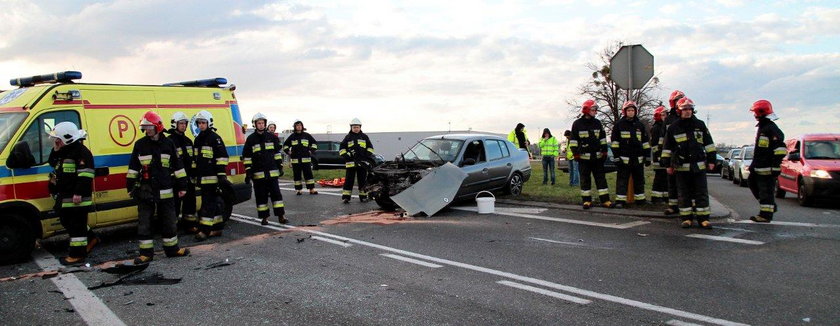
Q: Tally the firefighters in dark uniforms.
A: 14